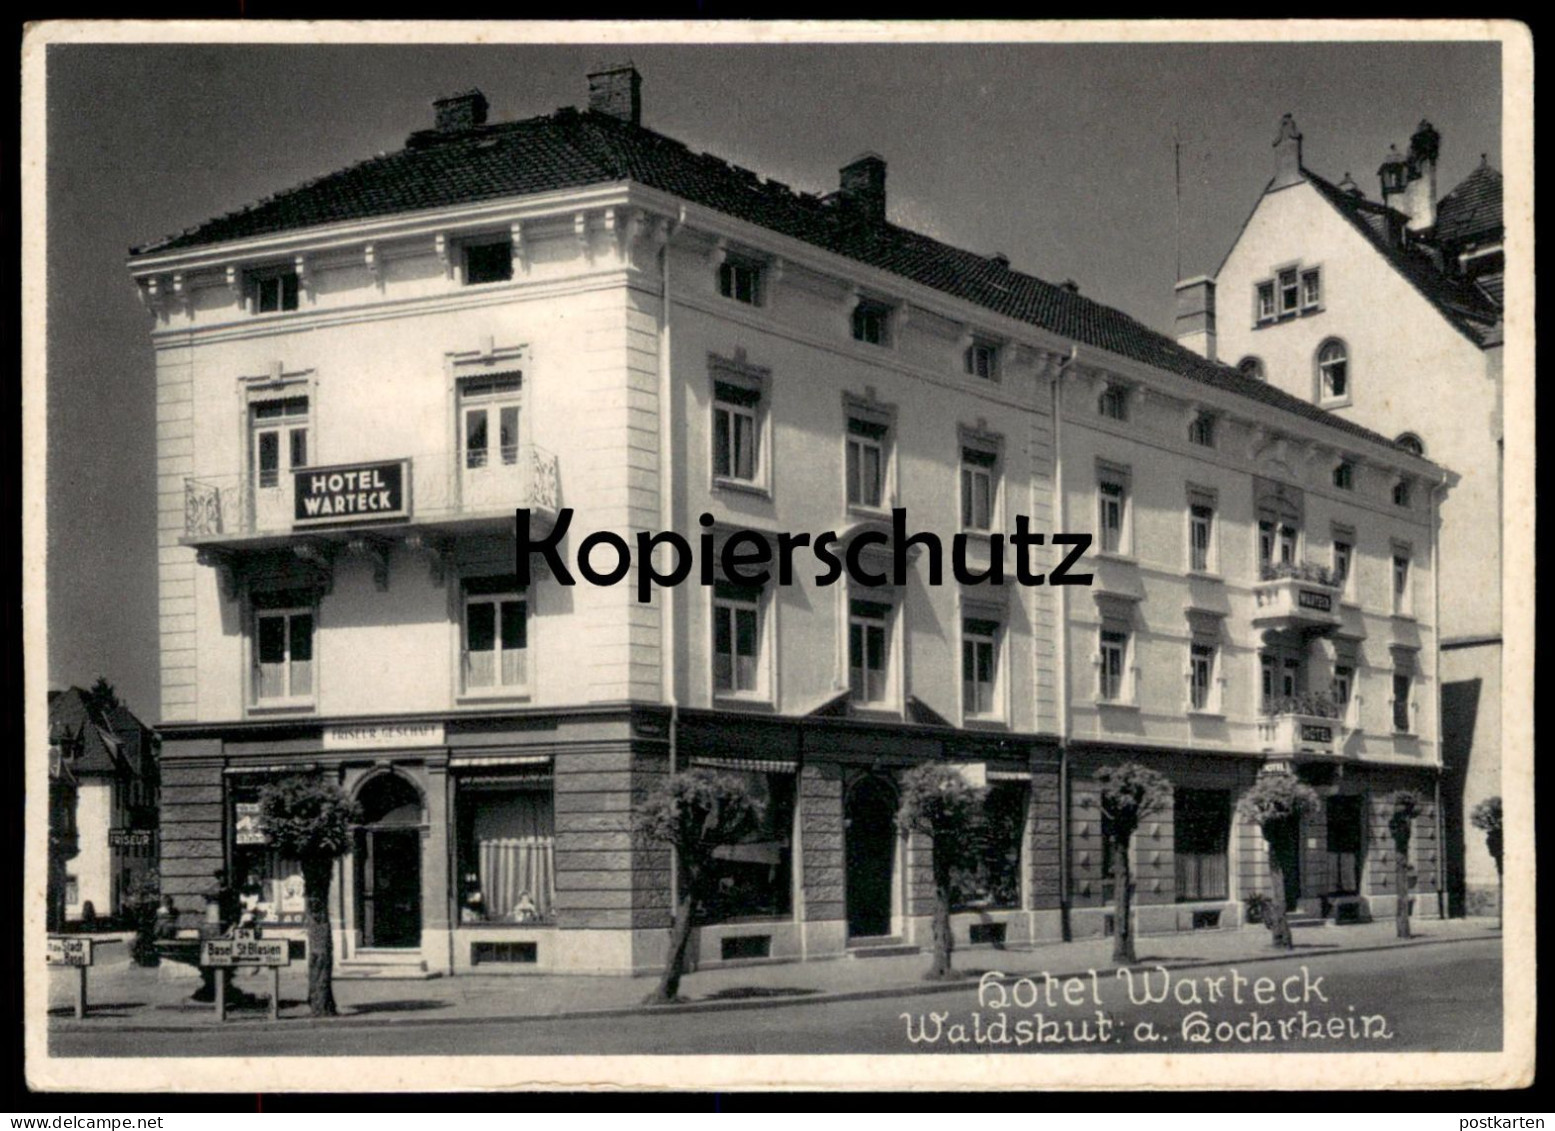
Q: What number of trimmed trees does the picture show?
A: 7